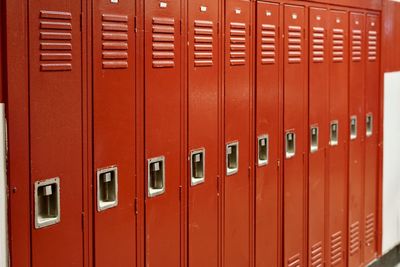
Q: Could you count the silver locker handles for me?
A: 11